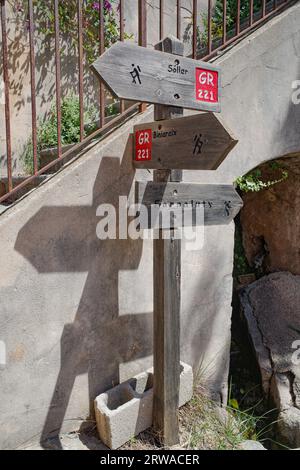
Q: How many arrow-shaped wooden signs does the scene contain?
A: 3